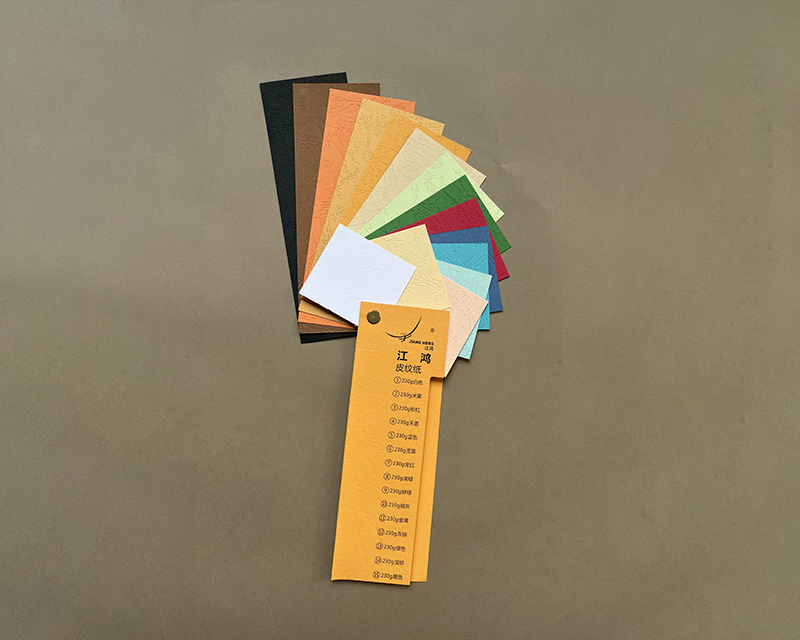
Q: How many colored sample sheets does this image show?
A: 15